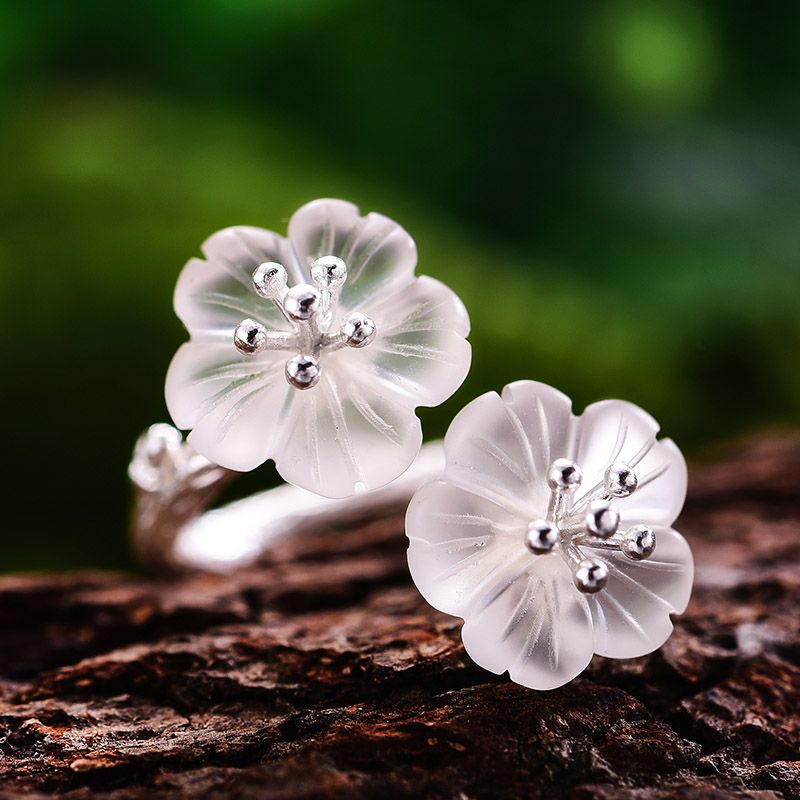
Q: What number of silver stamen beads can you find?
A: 12